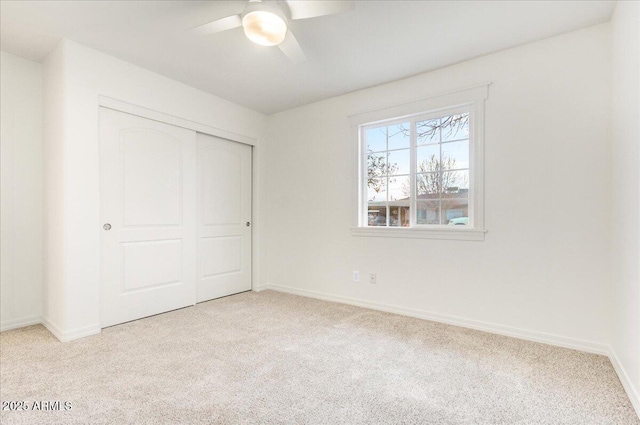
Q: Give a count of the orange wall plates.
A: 0